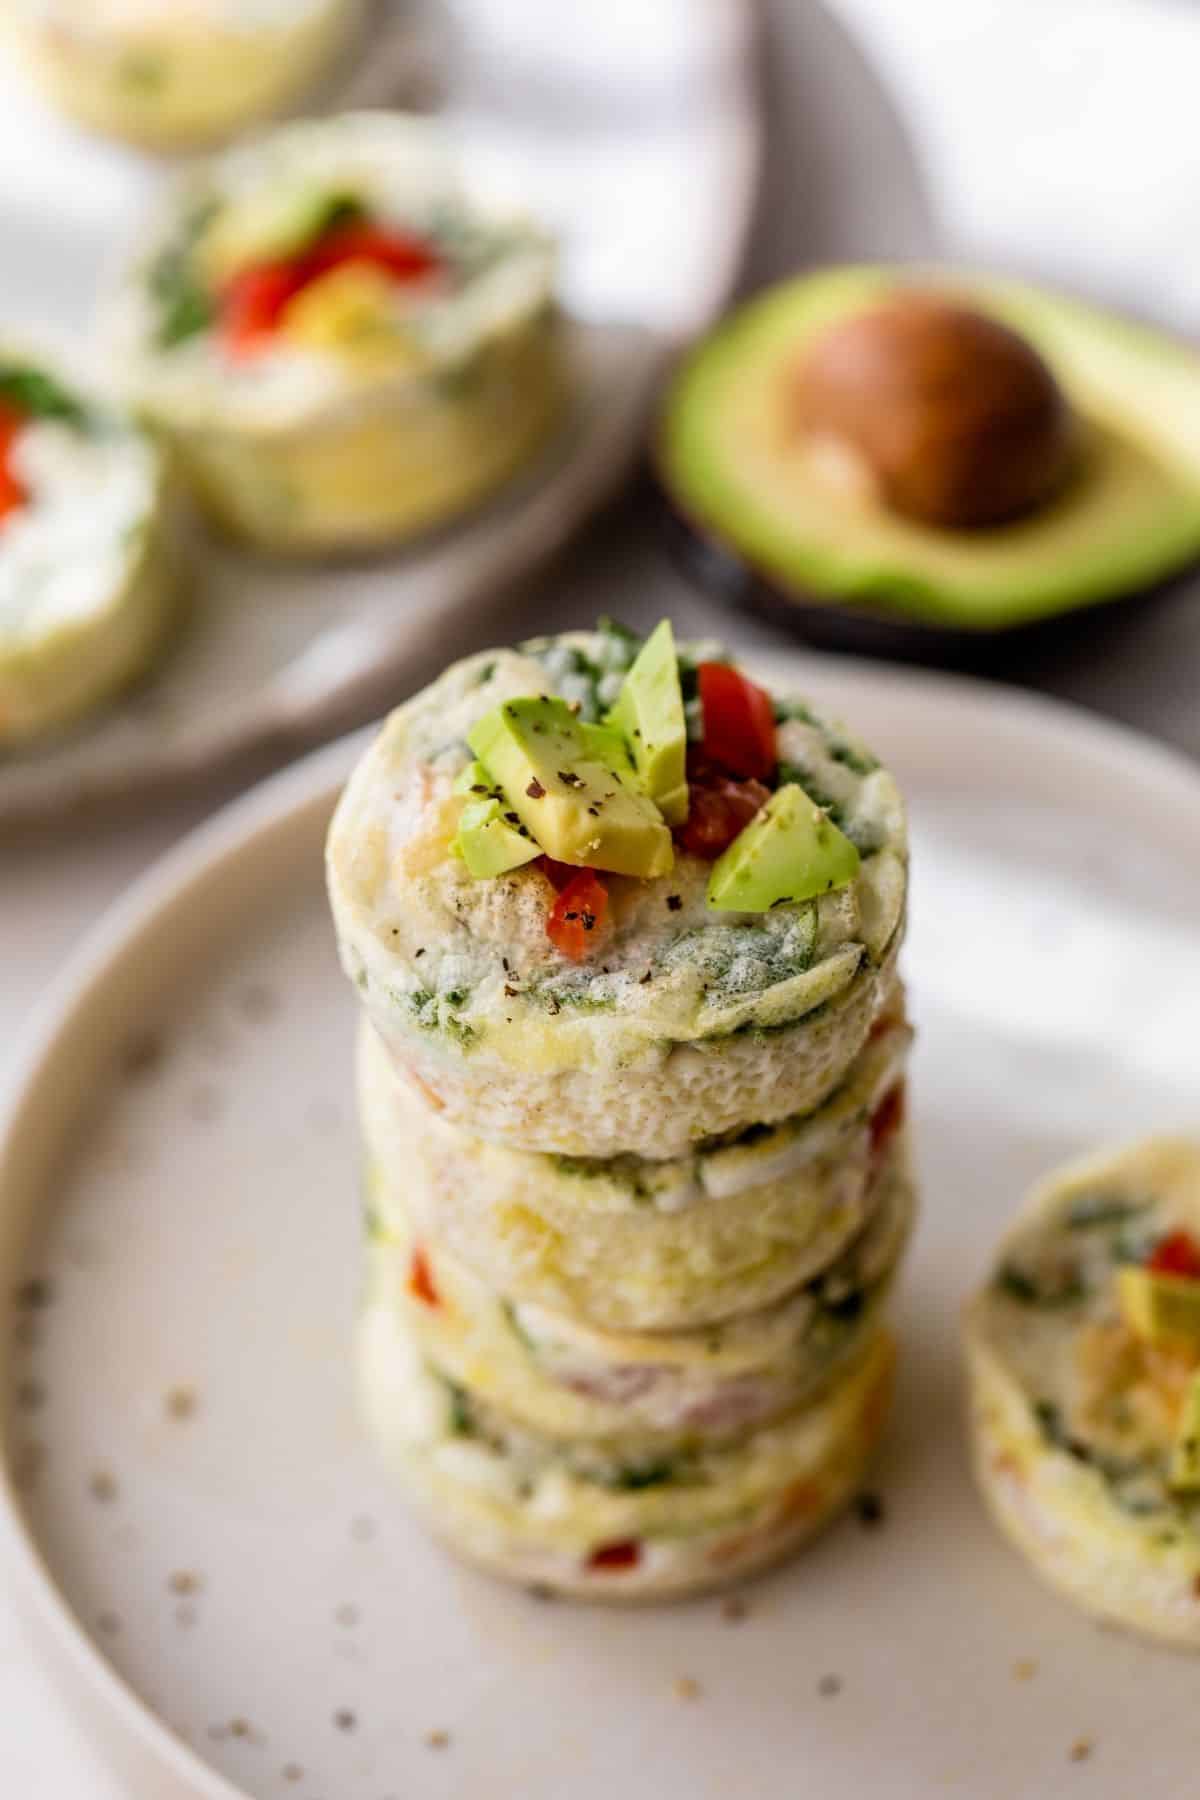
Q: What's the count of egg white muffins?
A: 8